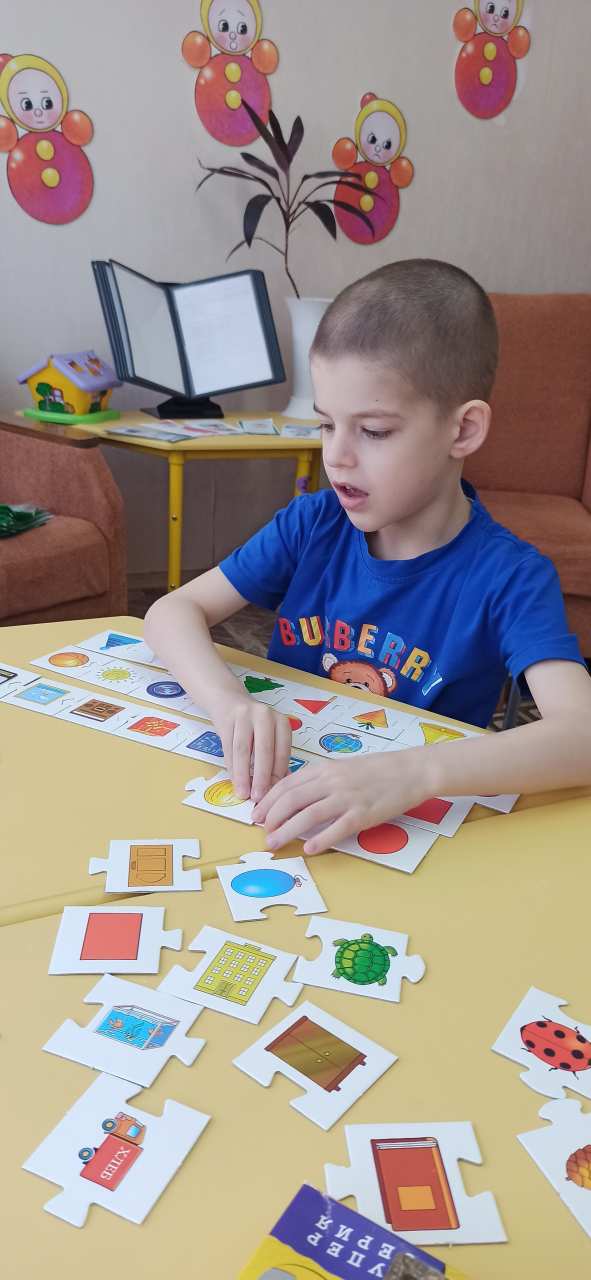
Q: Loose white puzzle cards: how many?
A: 11